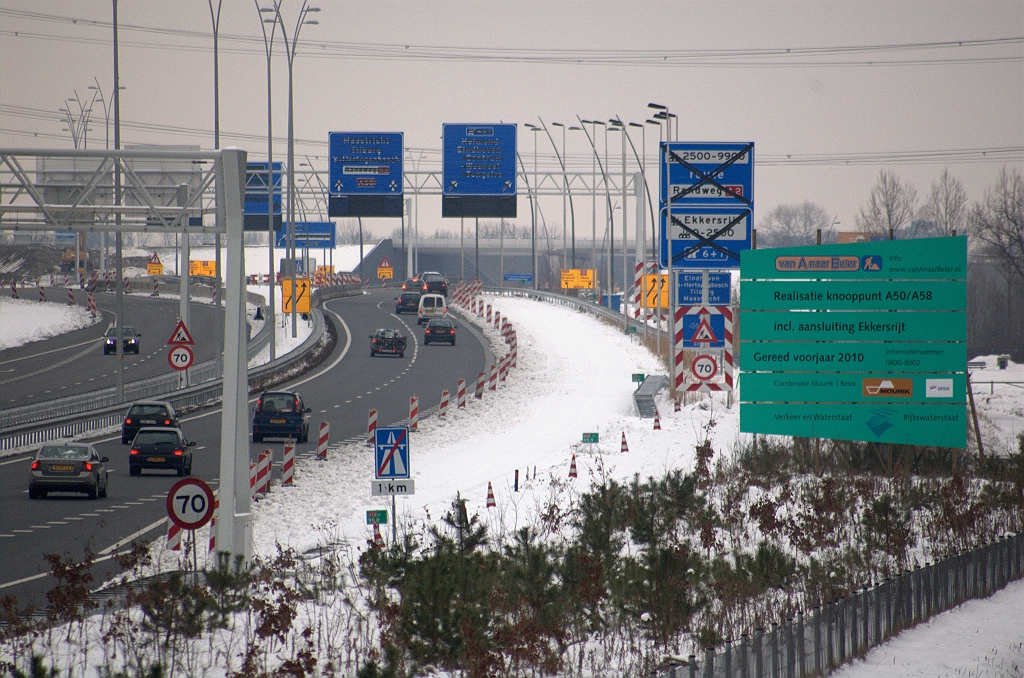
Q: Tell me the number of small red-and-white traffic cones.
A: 6